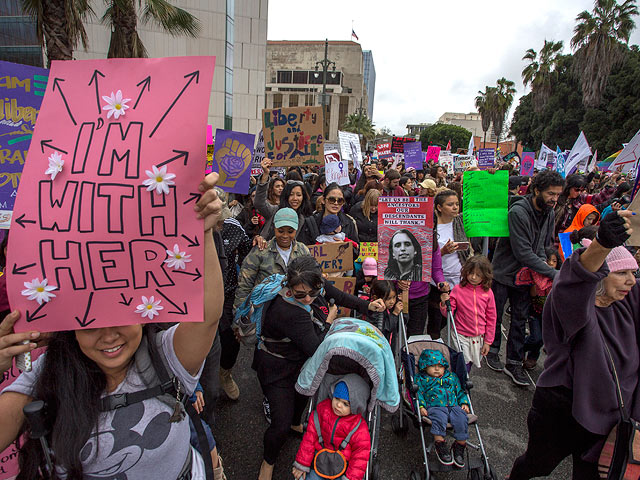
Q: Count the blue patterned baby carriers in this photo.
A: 1